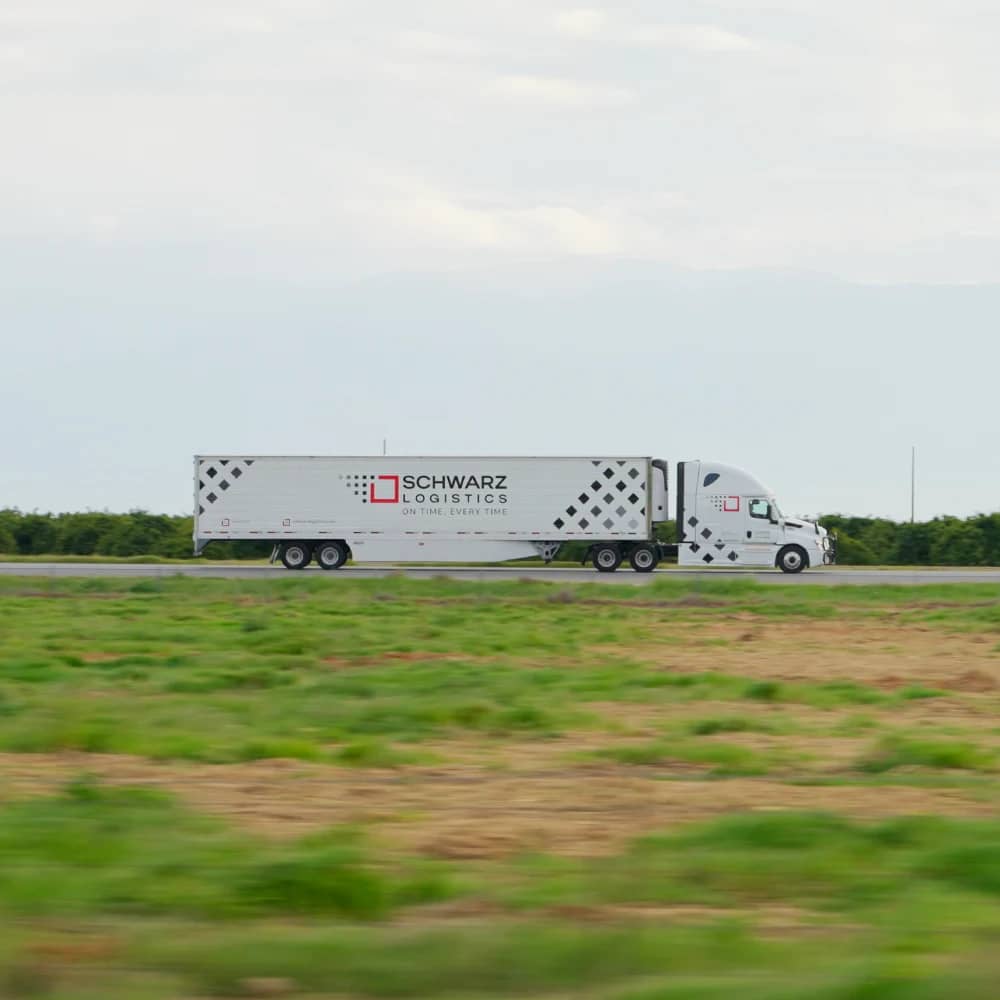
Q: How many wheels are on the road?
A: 5